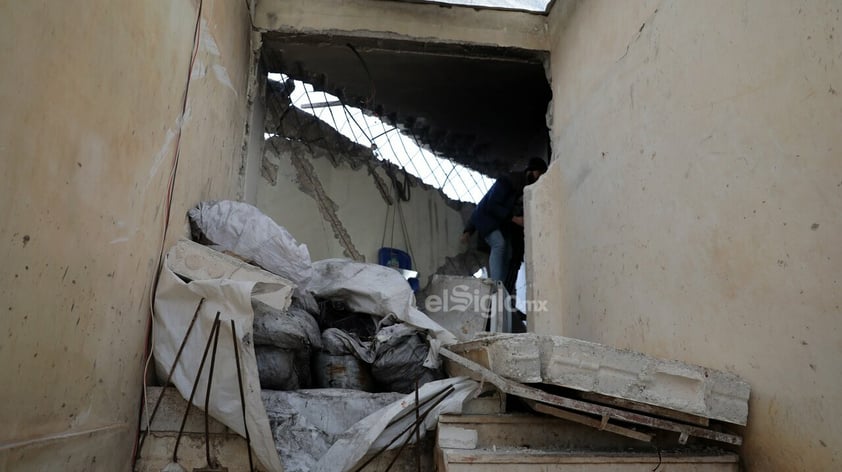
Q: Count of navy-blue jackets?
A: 1